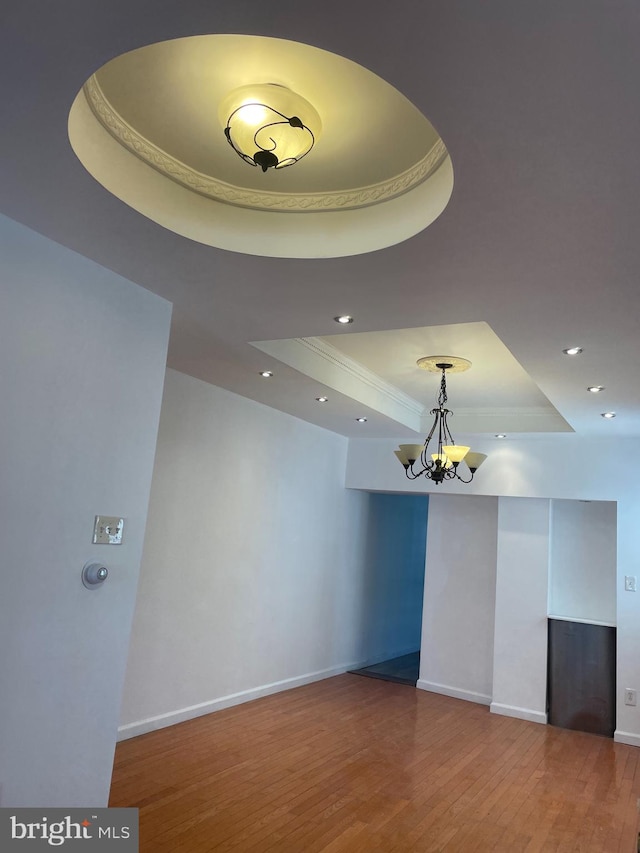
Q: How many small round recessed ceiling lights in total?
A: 8